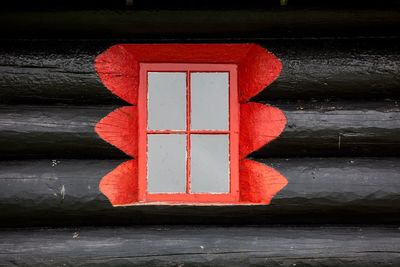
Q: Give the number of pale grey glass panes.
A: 4